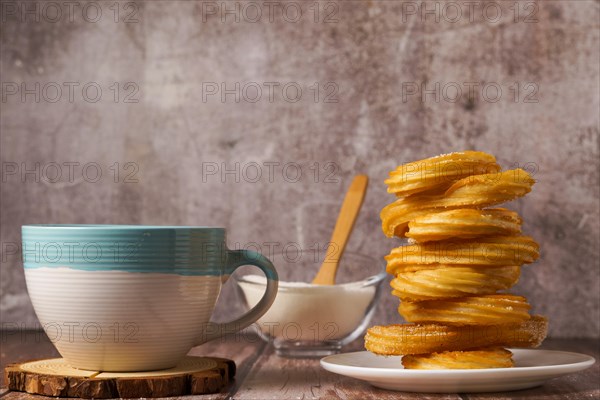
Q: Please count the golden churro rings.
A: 8